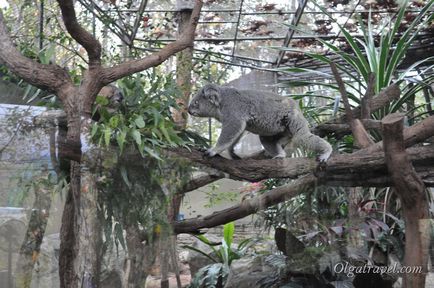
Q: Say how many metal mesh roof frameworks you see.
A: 1